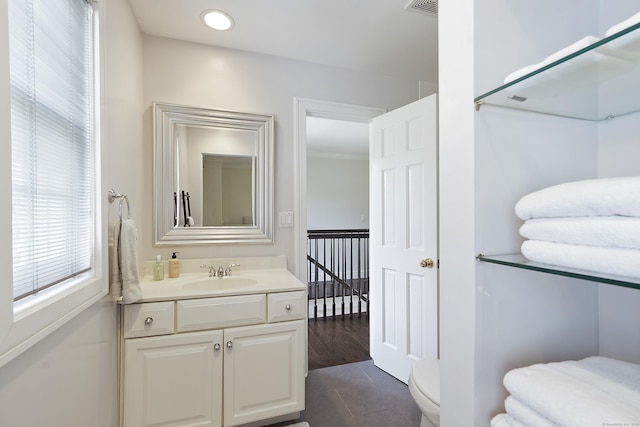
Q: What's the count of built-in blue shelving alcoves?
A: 1